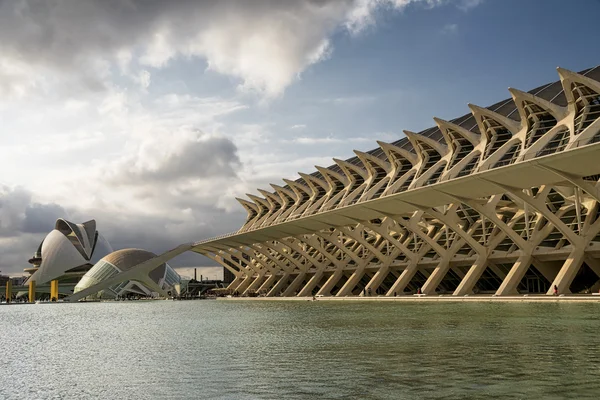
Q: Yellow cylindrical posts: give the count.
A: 3